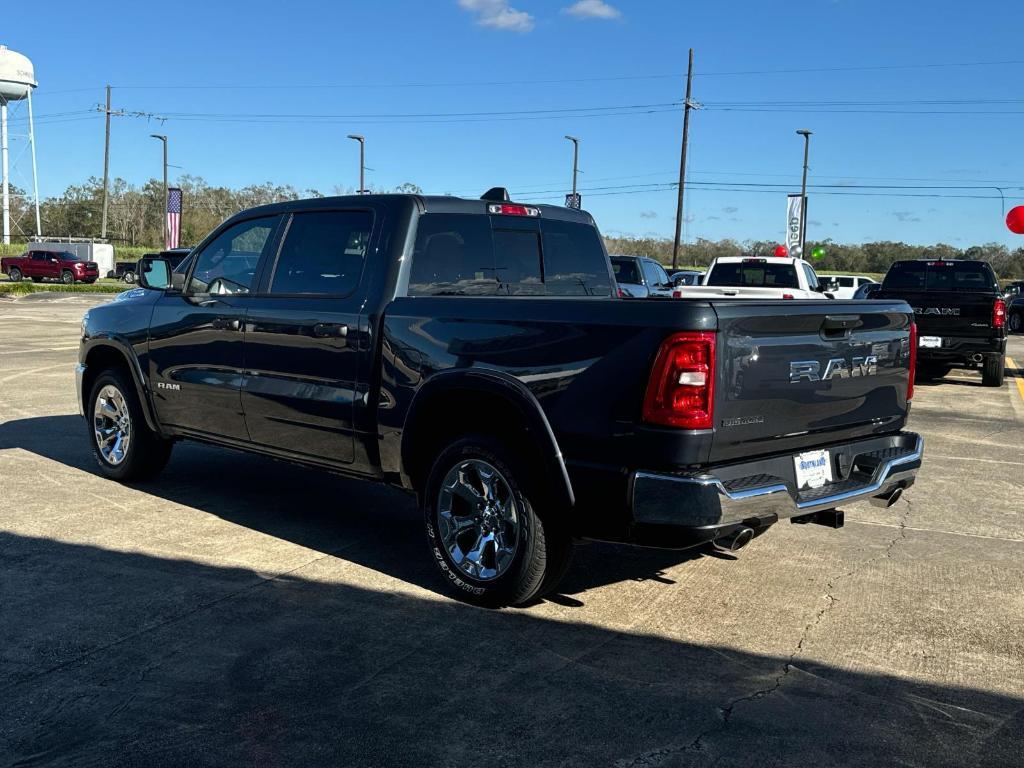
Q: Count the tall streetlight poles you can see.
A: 4